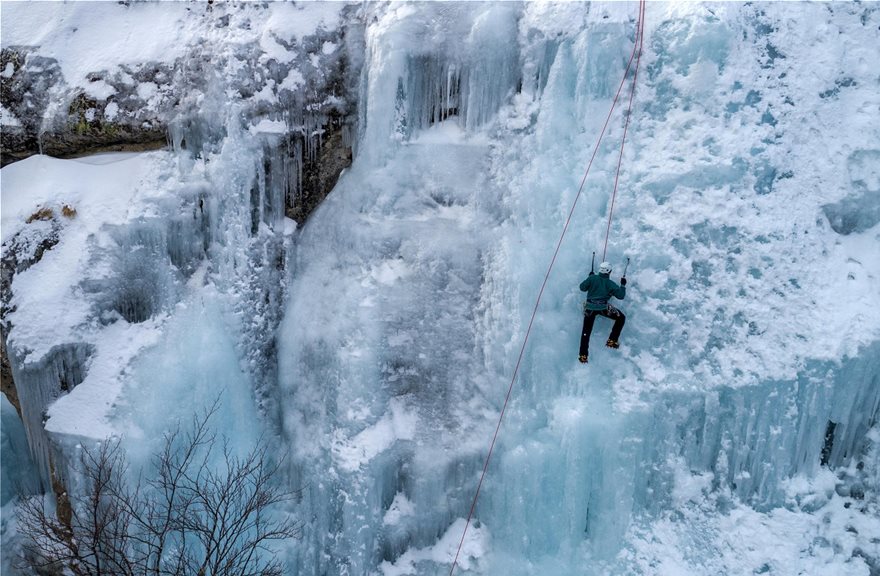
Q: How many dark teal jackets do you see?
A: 1